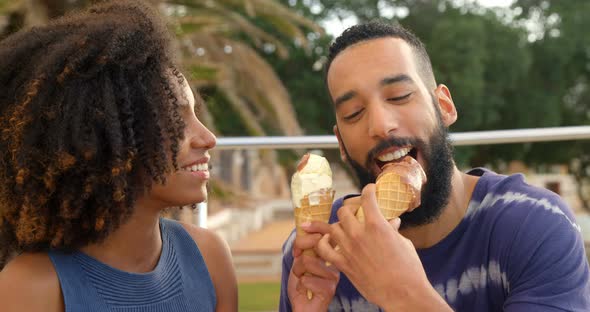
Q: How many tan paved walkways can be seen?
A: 1